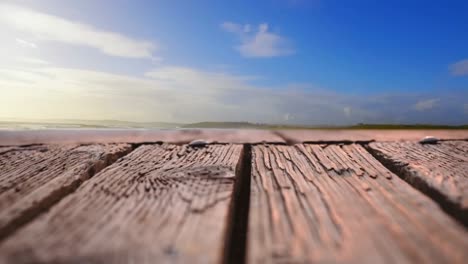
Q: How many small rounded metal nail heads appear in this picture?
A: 2